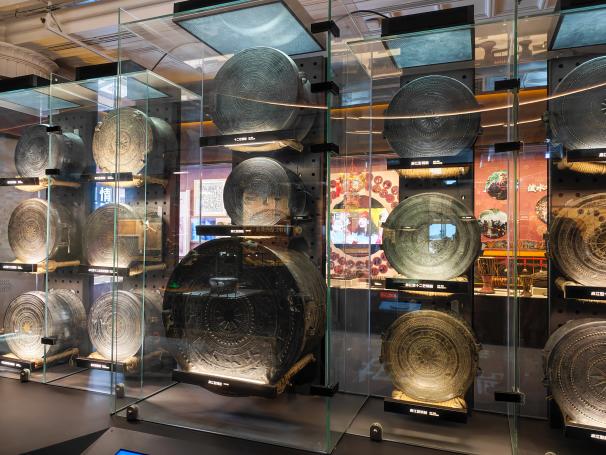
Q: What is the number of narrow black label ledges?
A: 15